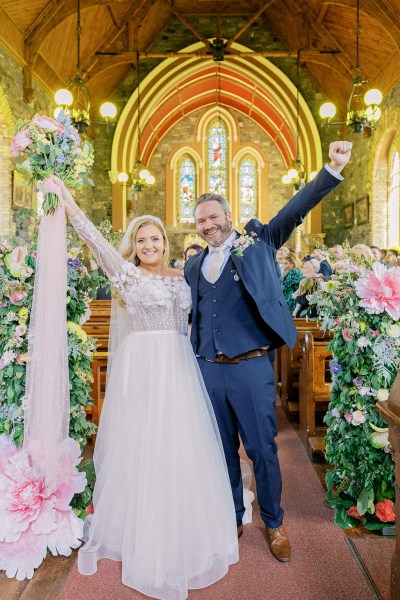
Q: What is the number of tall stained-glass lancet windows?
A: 3